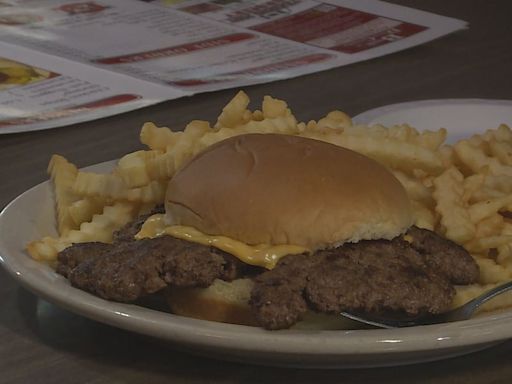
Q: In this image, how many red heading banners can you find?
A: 3